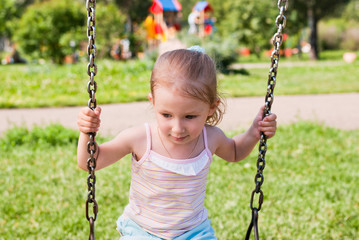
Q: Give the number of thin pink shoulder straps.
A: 2